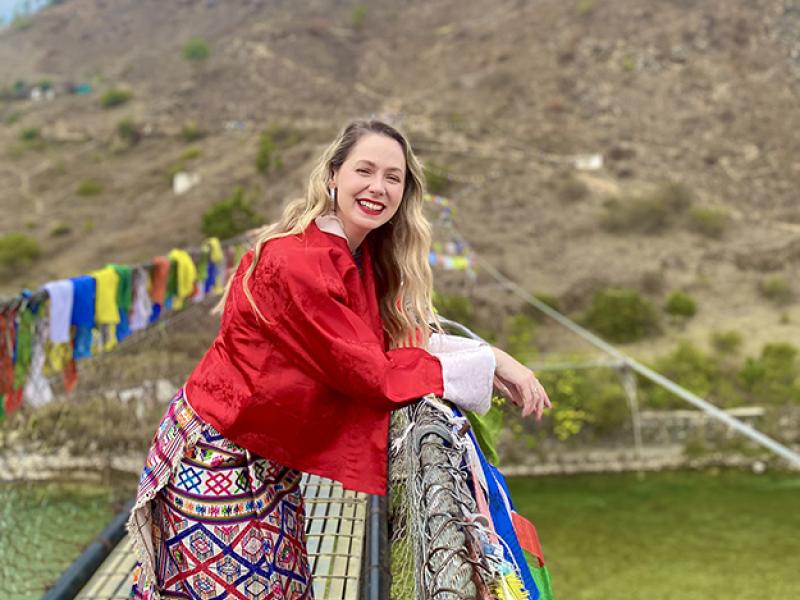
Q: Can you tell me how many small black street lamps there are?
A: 0